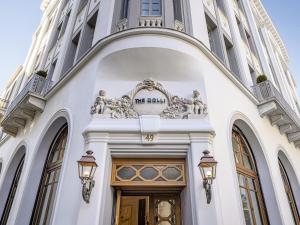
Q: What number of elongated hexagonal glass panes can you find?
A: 3